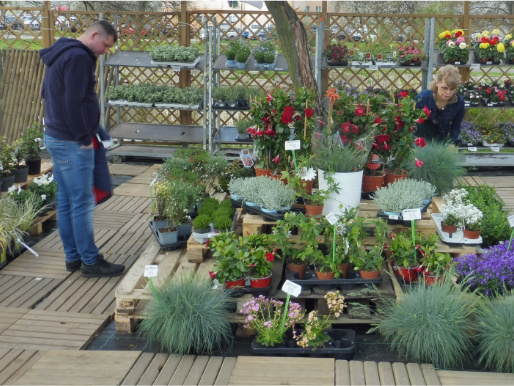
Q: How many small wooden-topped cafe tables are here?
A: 0